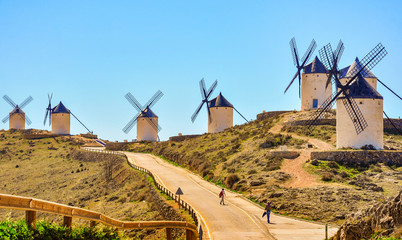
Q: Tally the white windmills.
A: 7